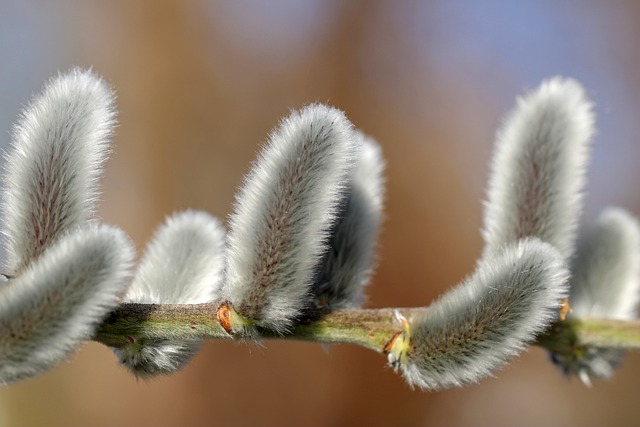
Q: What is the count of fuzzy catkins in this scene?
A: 8